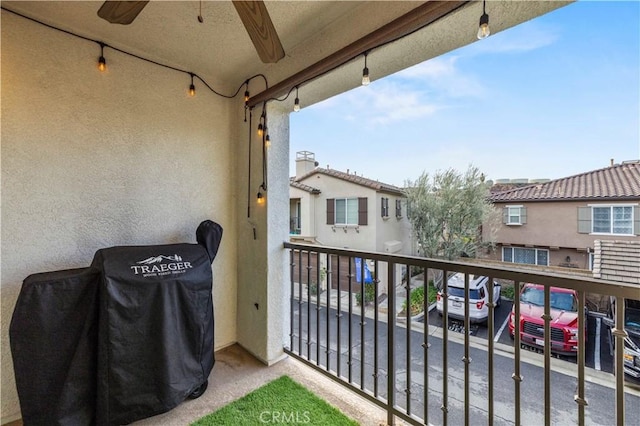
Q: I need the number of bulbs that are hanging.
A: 9